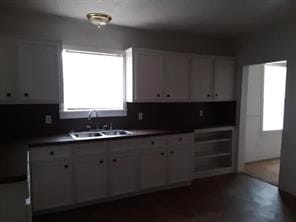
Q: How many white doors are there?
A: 11